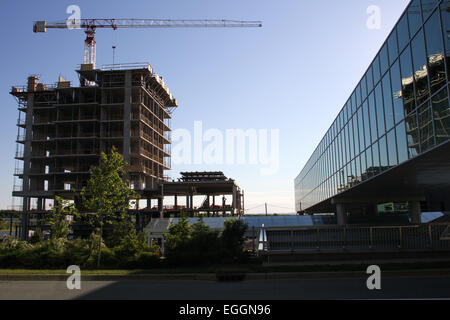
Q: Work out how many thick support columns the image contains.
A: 2